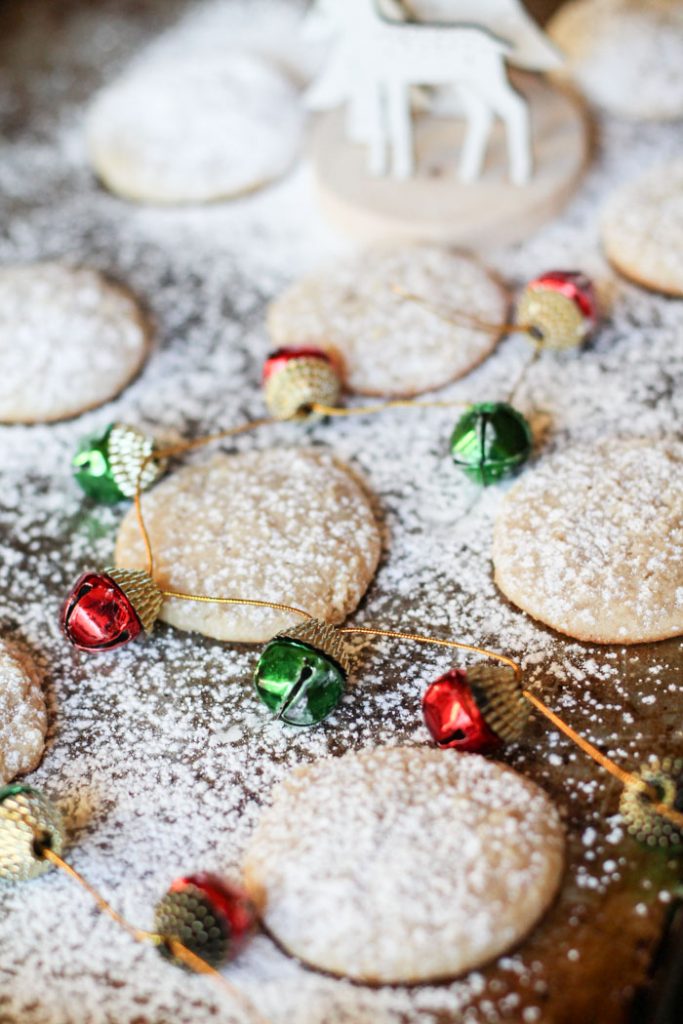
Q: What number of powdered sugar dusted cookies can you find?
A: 9